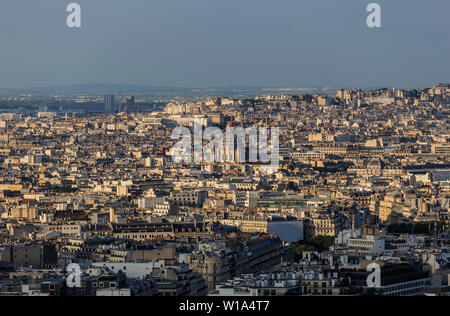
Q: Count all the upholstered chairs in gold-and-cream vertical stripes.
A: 0